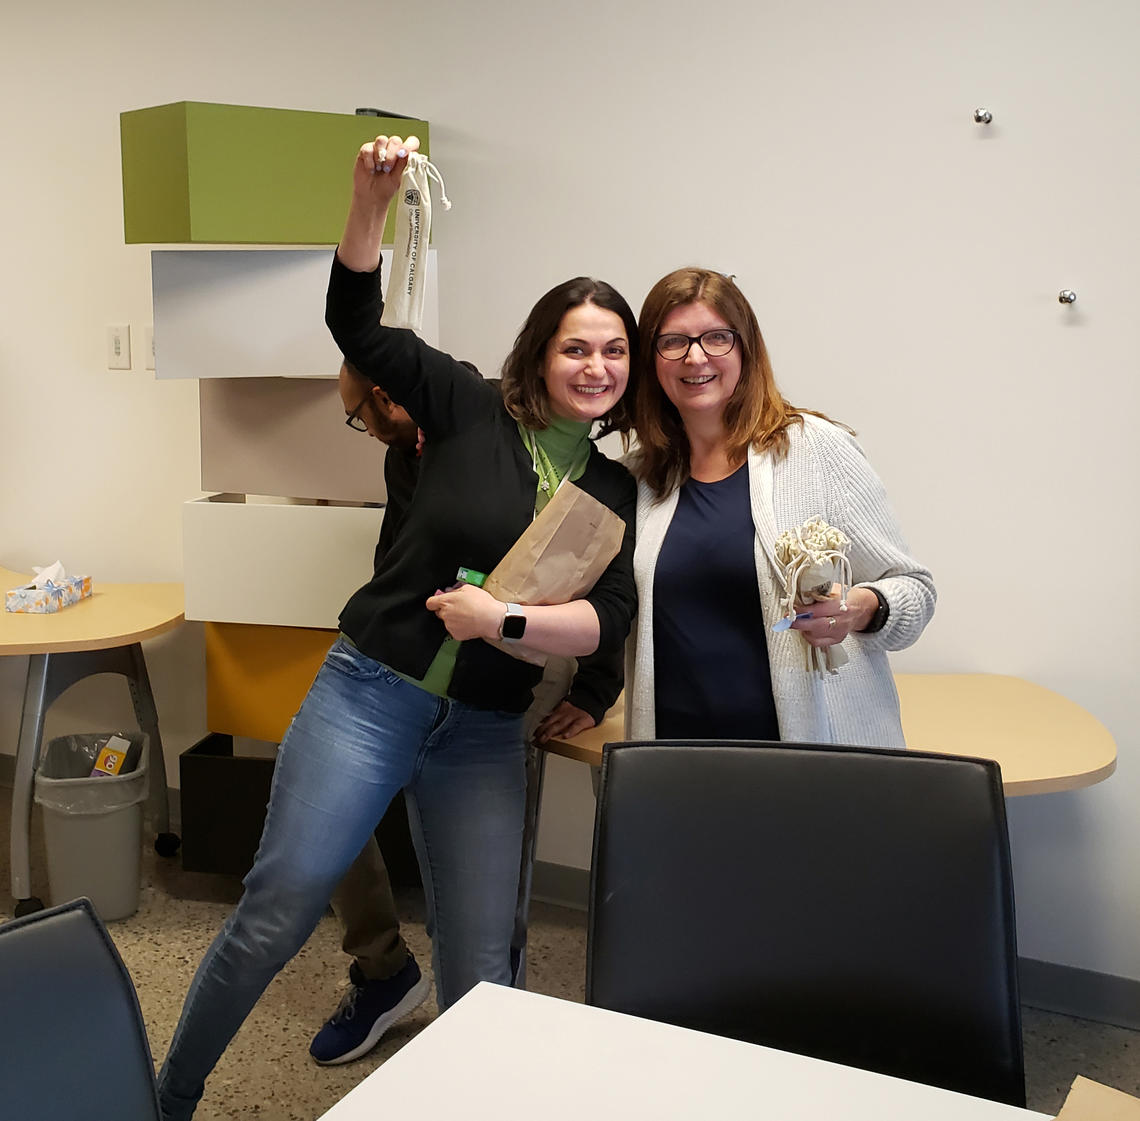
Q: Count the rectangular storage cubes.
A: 6